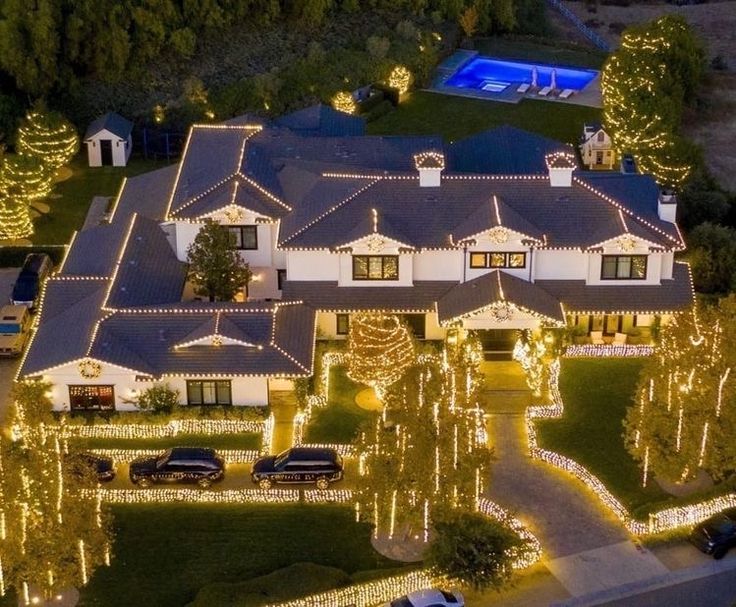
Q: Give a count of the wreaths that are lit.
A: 7